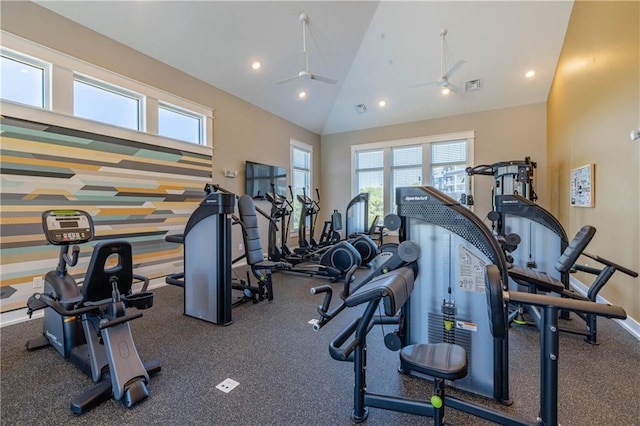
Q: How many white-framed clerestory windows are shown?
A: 3